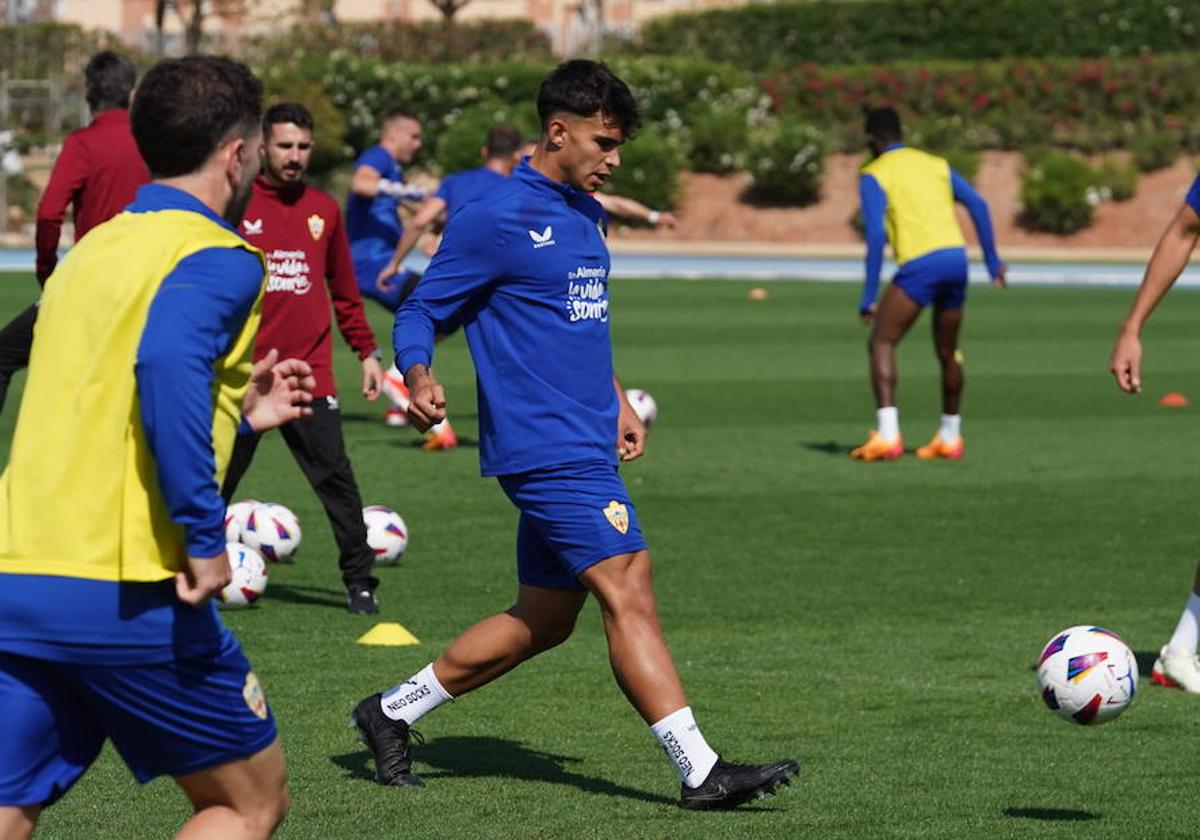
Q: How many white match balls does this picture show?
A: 6